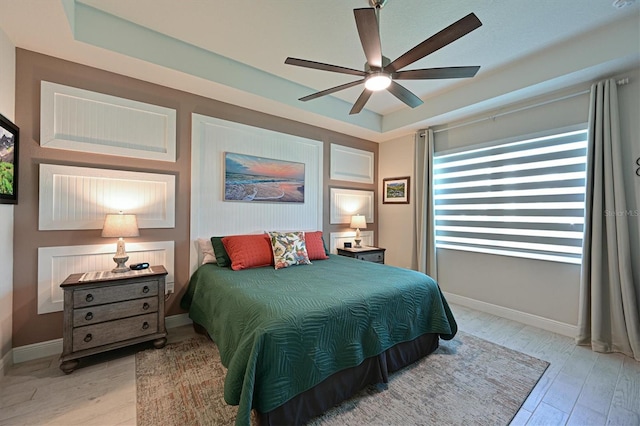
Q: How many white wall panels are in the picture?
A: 7